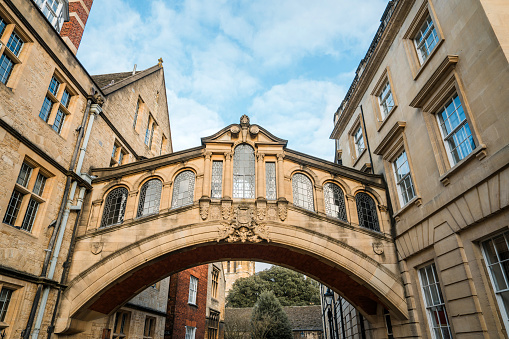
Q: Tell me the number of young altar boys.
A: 0